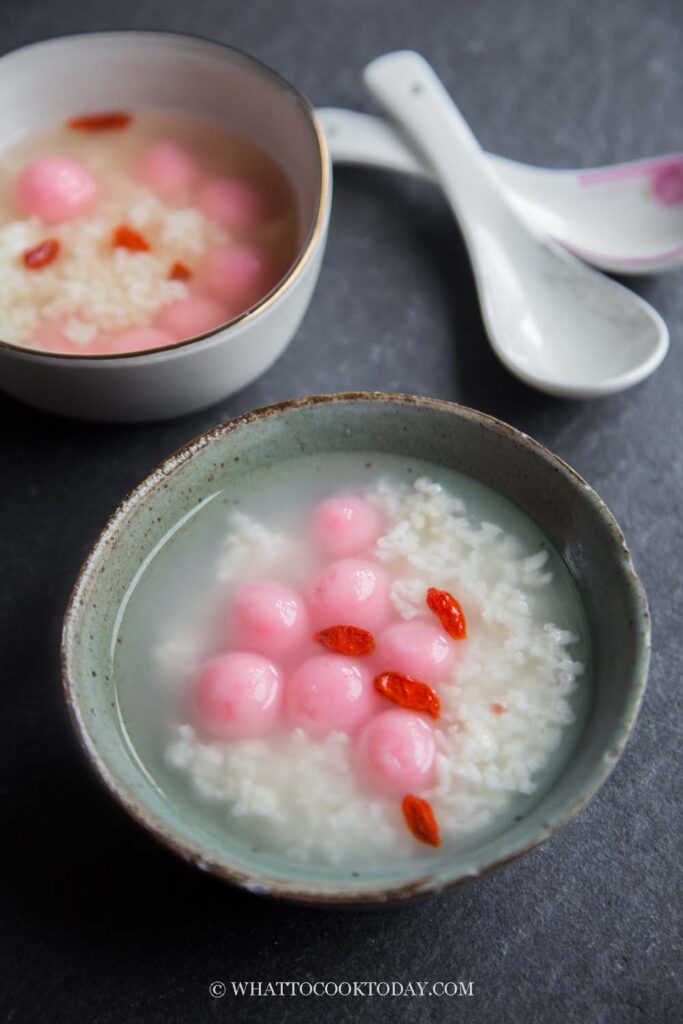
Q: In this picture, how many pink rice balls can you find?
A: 14